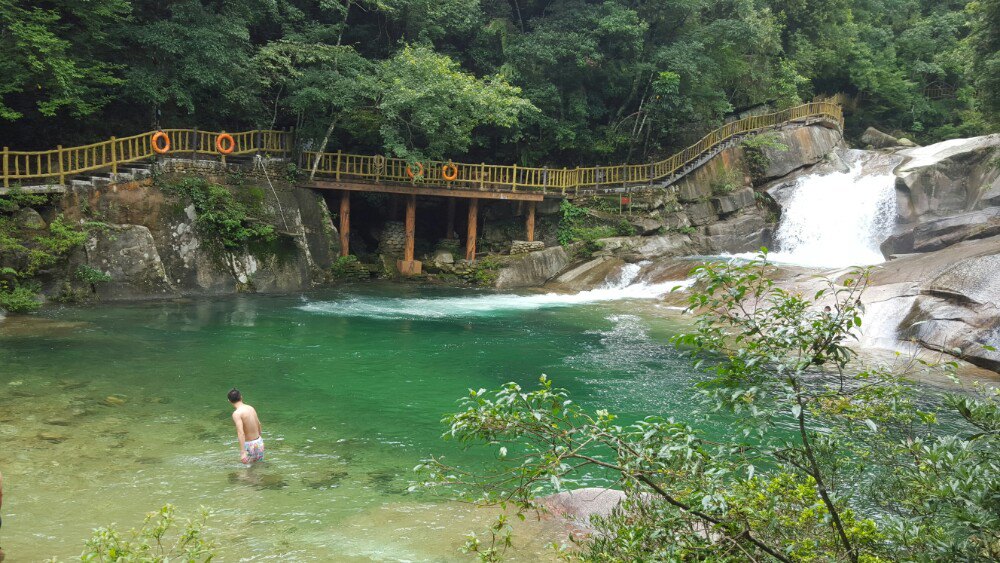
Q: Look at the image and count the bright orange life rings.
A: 4